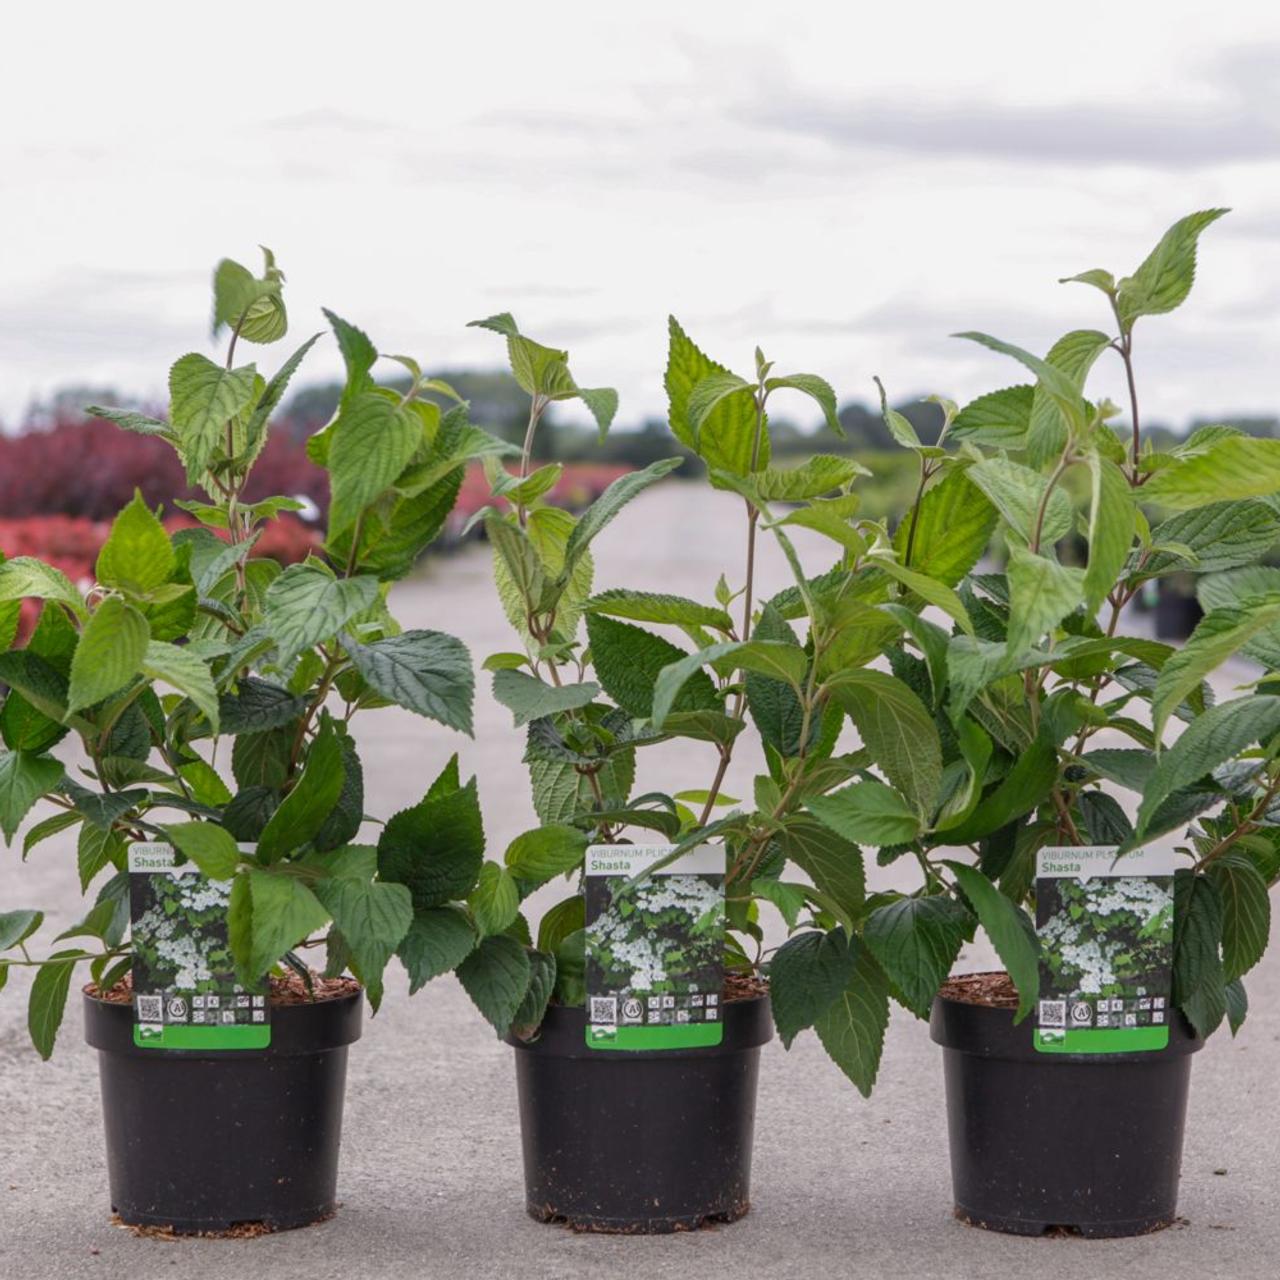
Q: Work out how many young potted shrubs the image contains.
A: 3